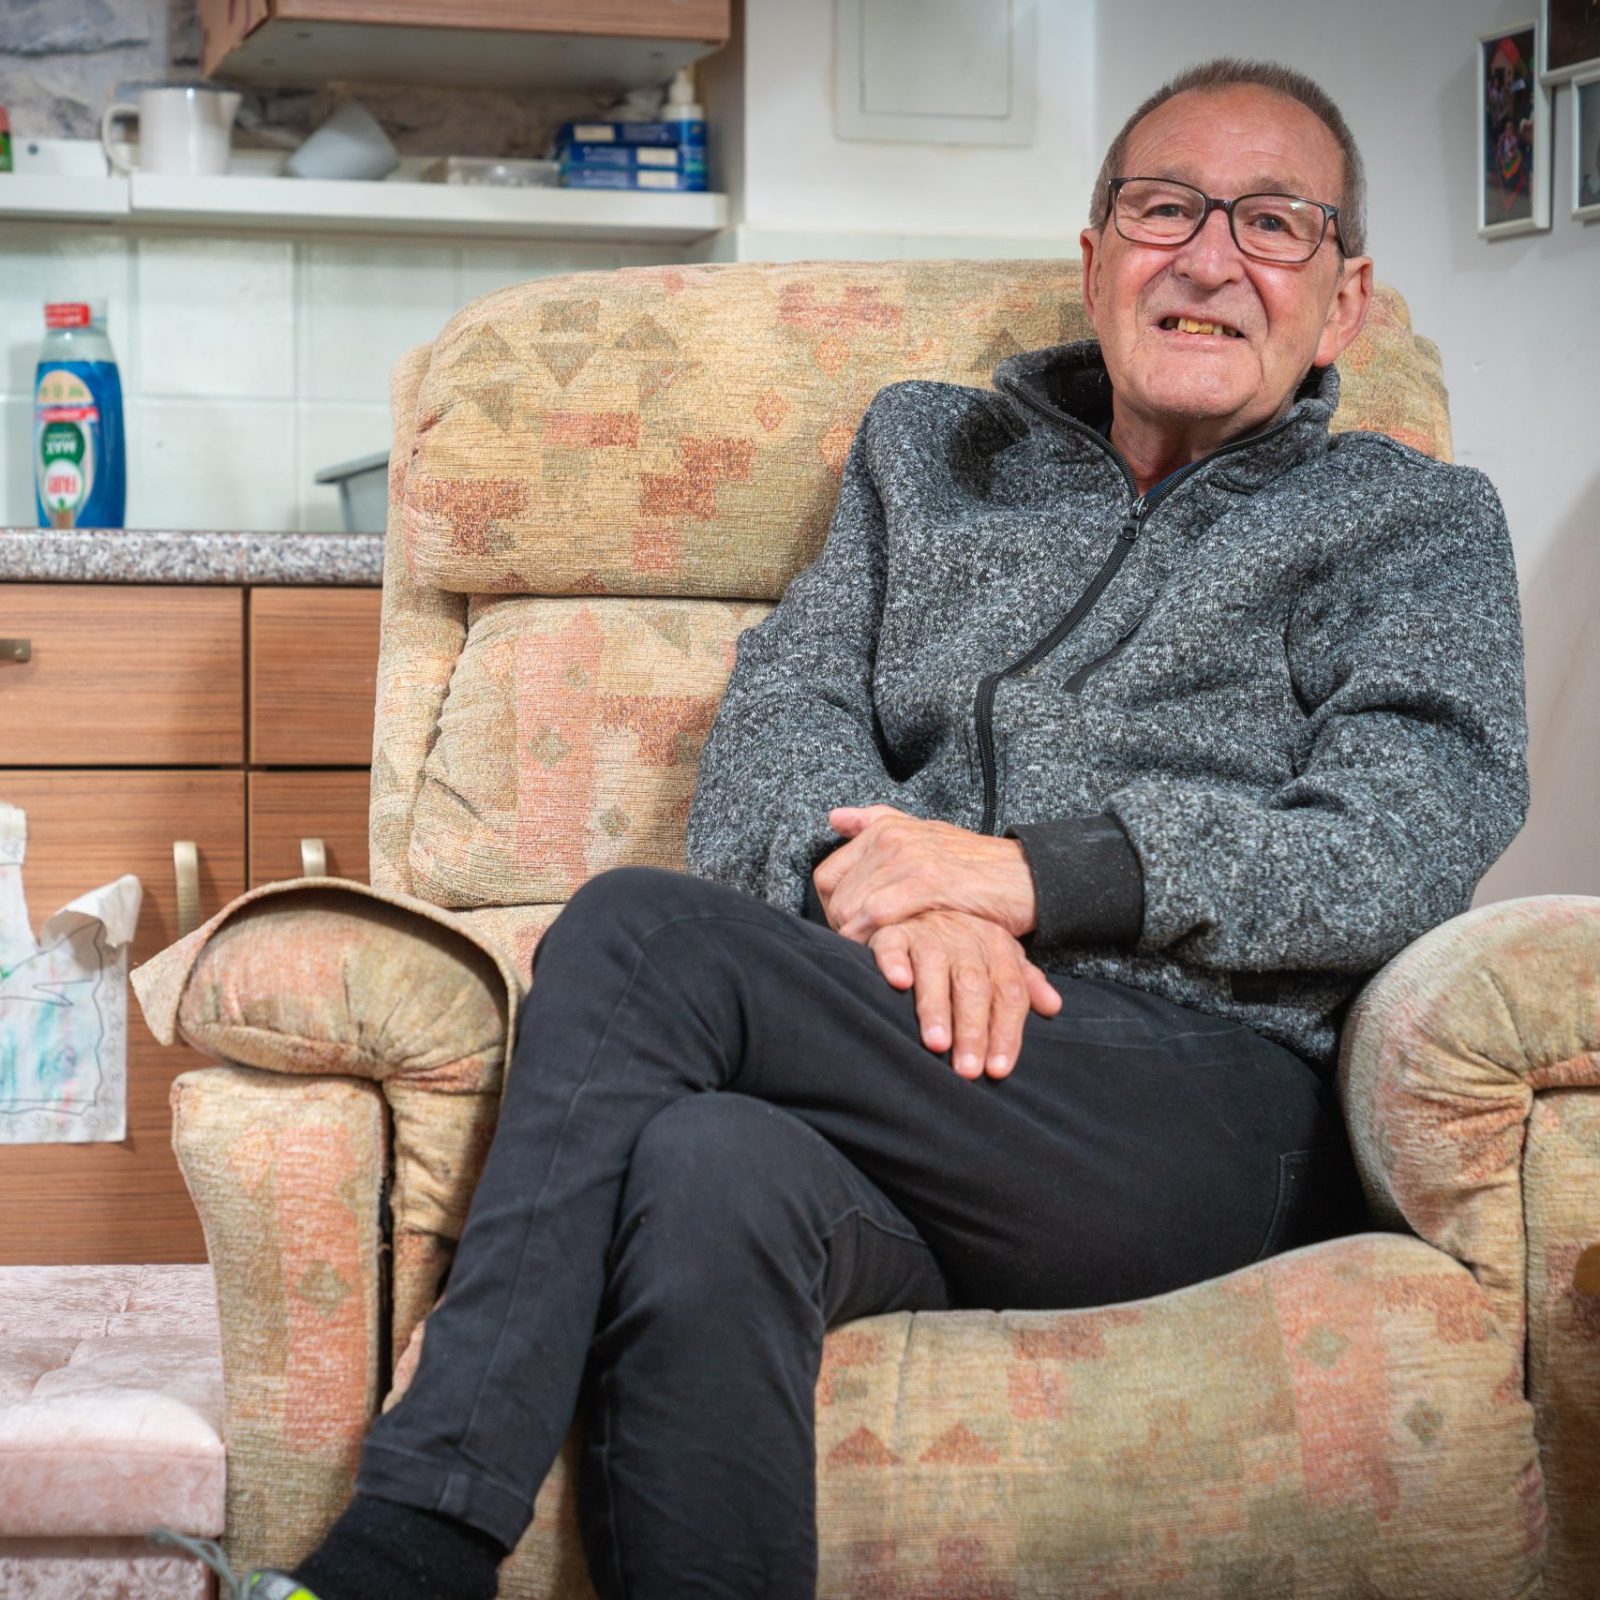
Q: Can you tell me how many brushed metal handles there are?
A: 3